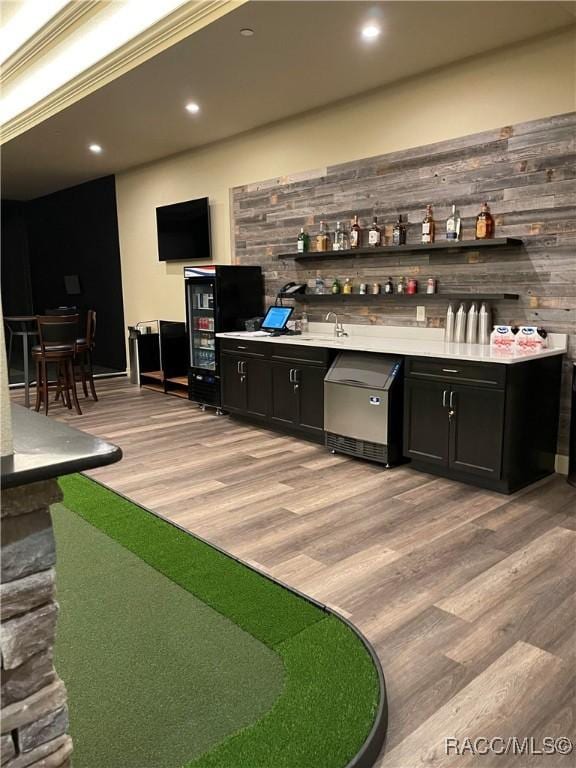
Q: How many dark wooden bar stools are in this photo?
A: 2